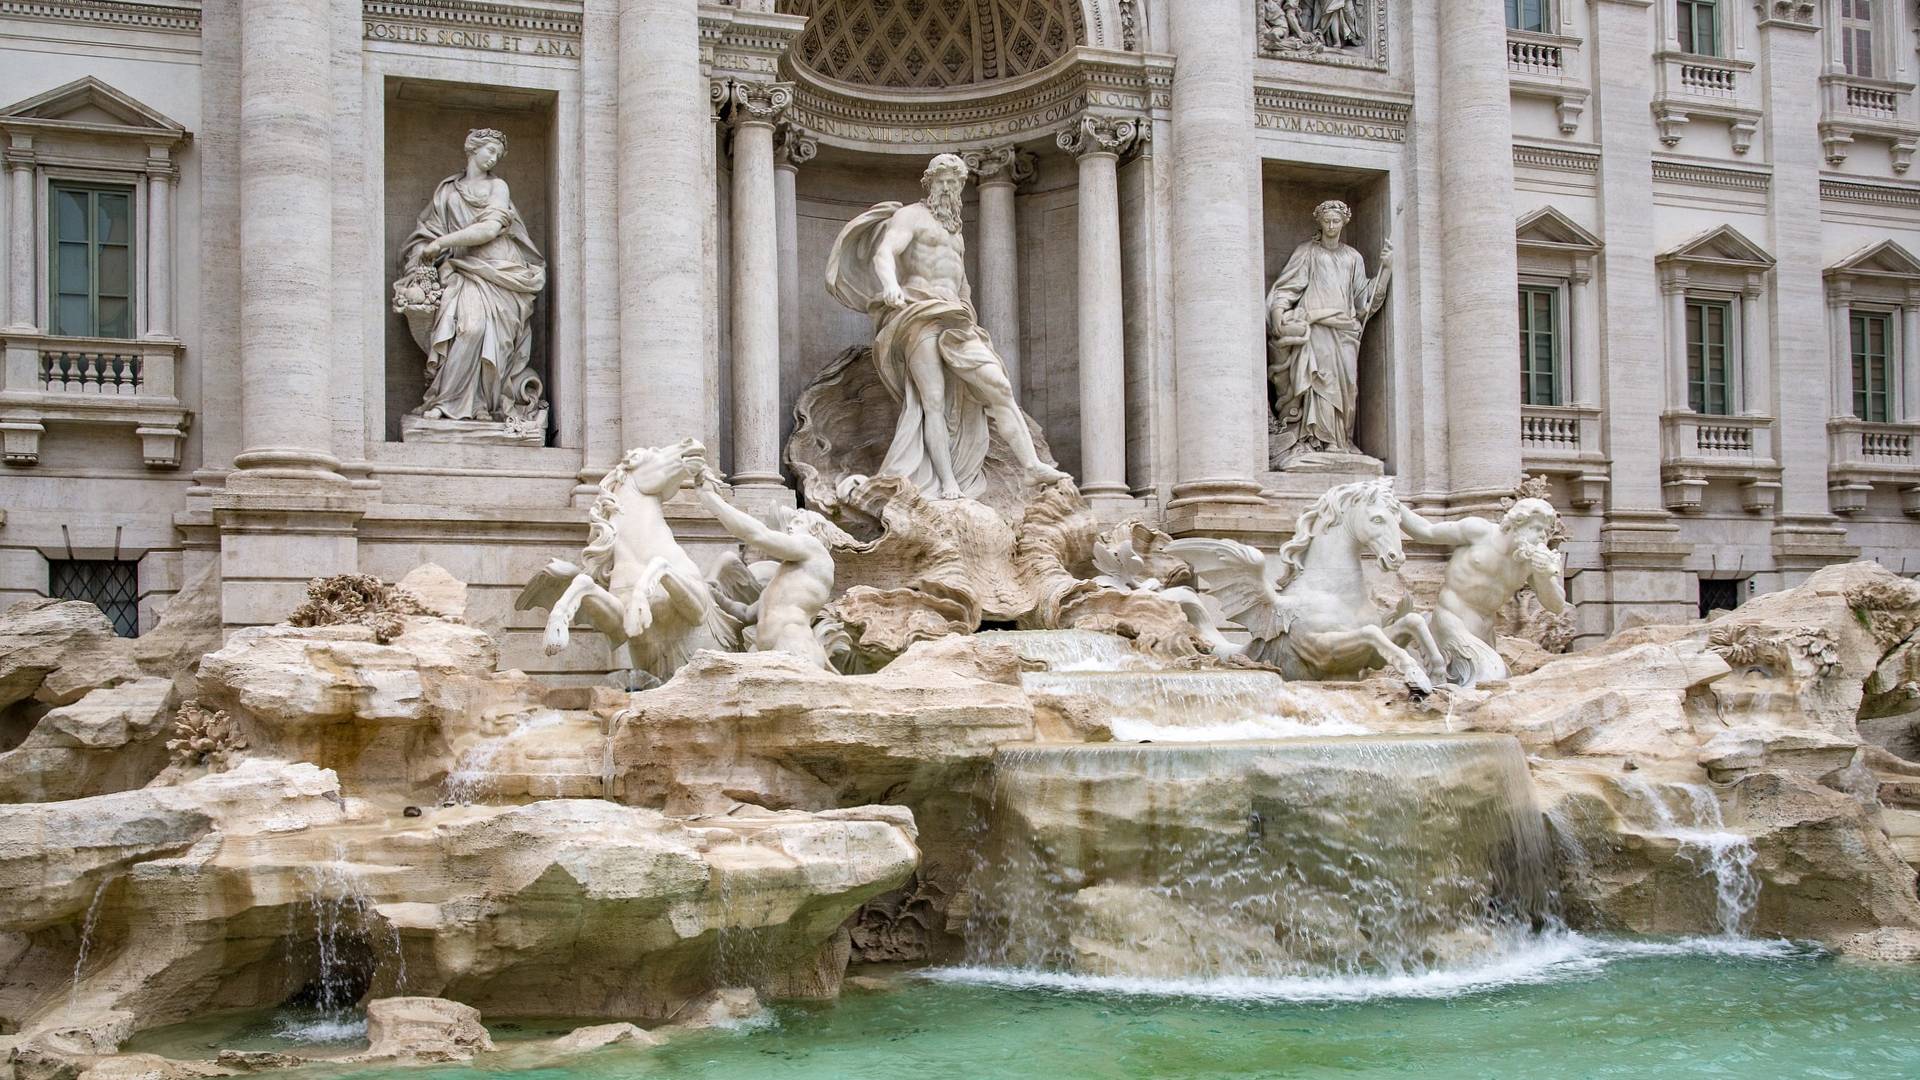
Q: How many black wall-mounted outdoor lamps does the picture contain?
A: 0